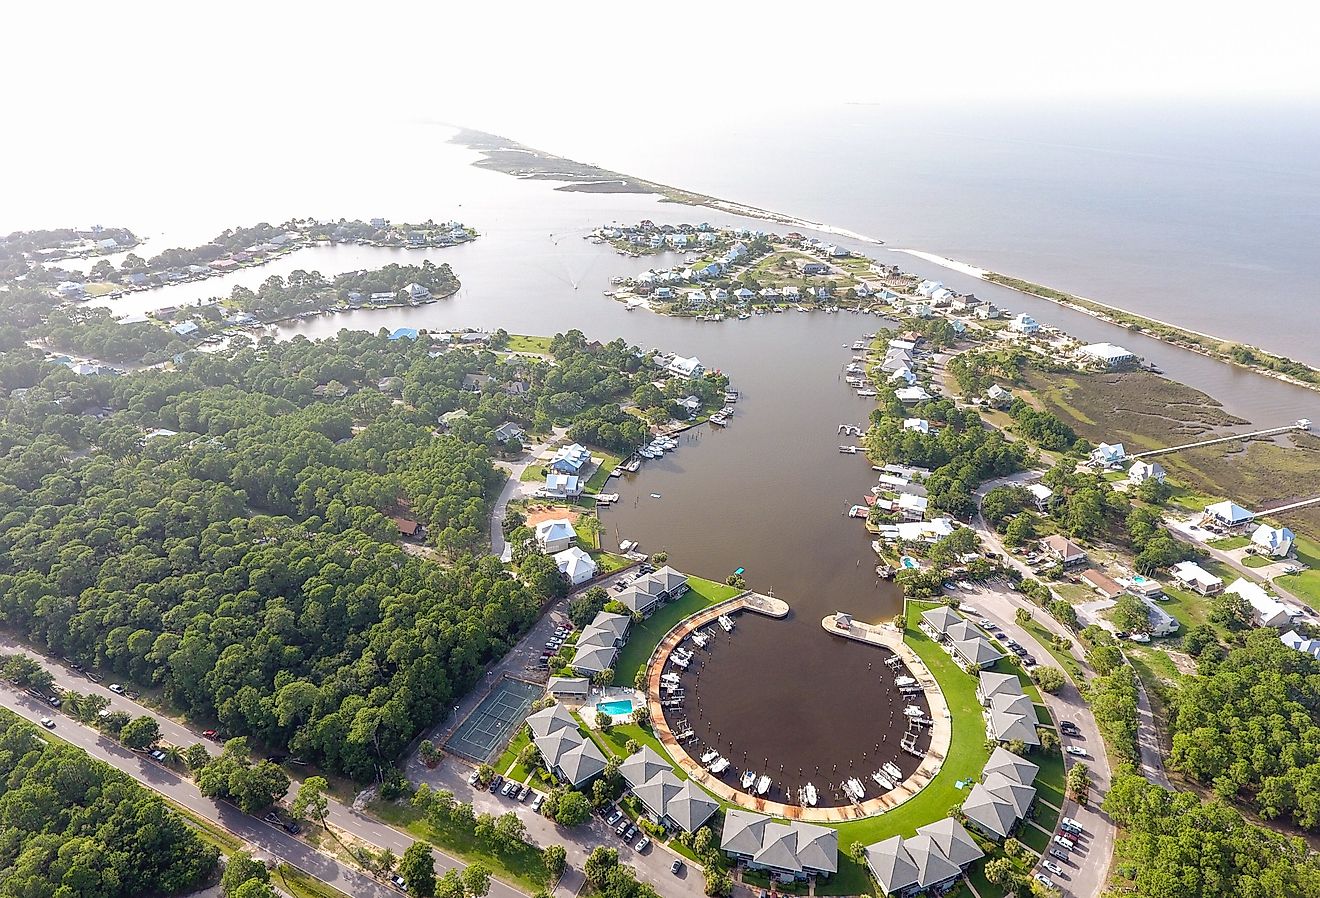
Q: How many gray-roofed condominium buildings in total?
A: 9